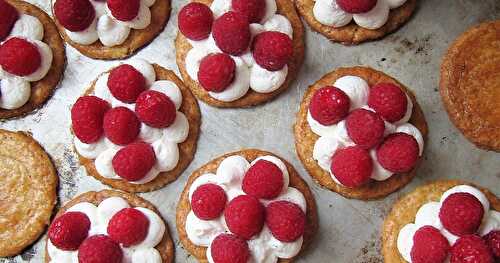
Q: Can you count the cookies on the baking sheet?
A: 11